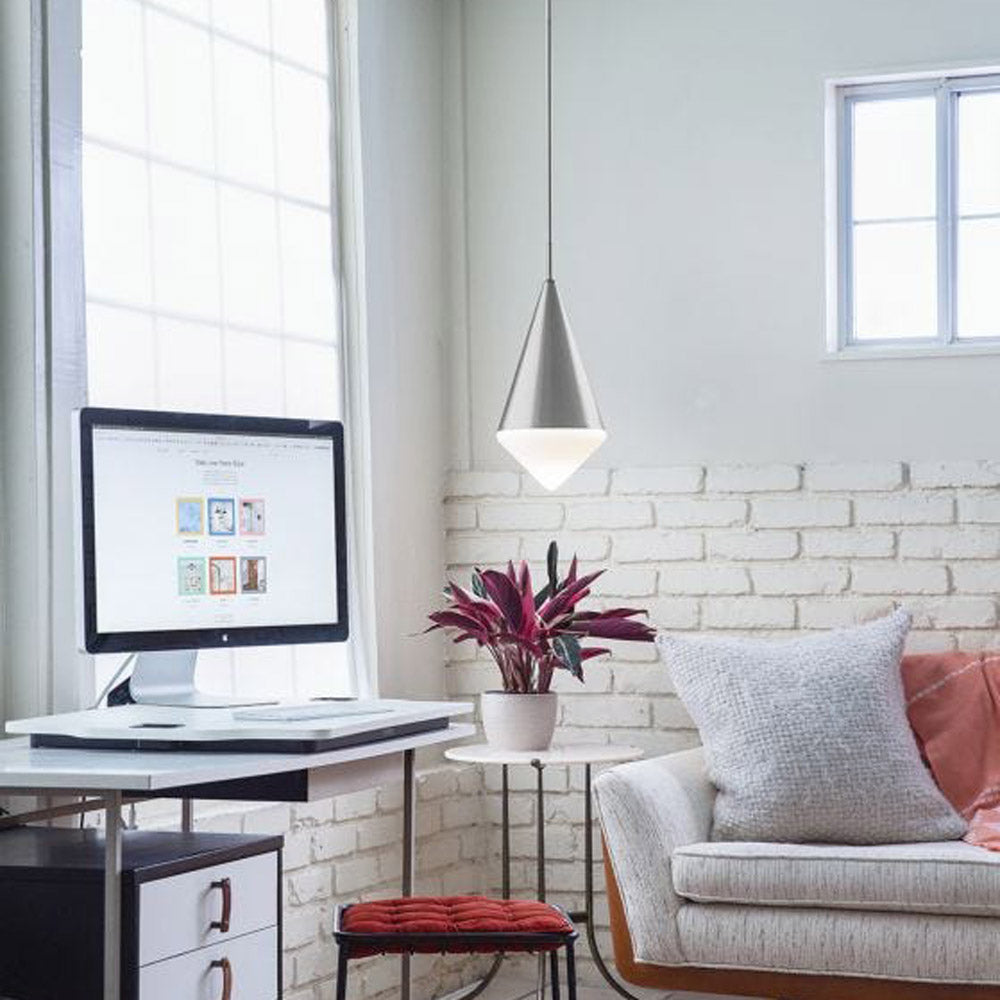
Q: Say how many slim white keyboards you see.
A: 1